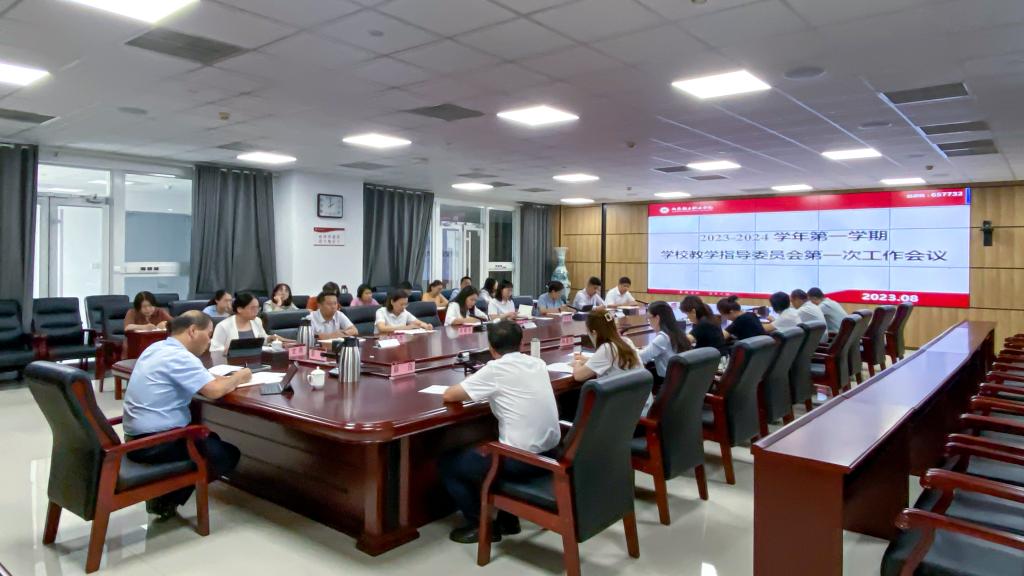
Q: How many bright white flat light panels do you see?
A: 14